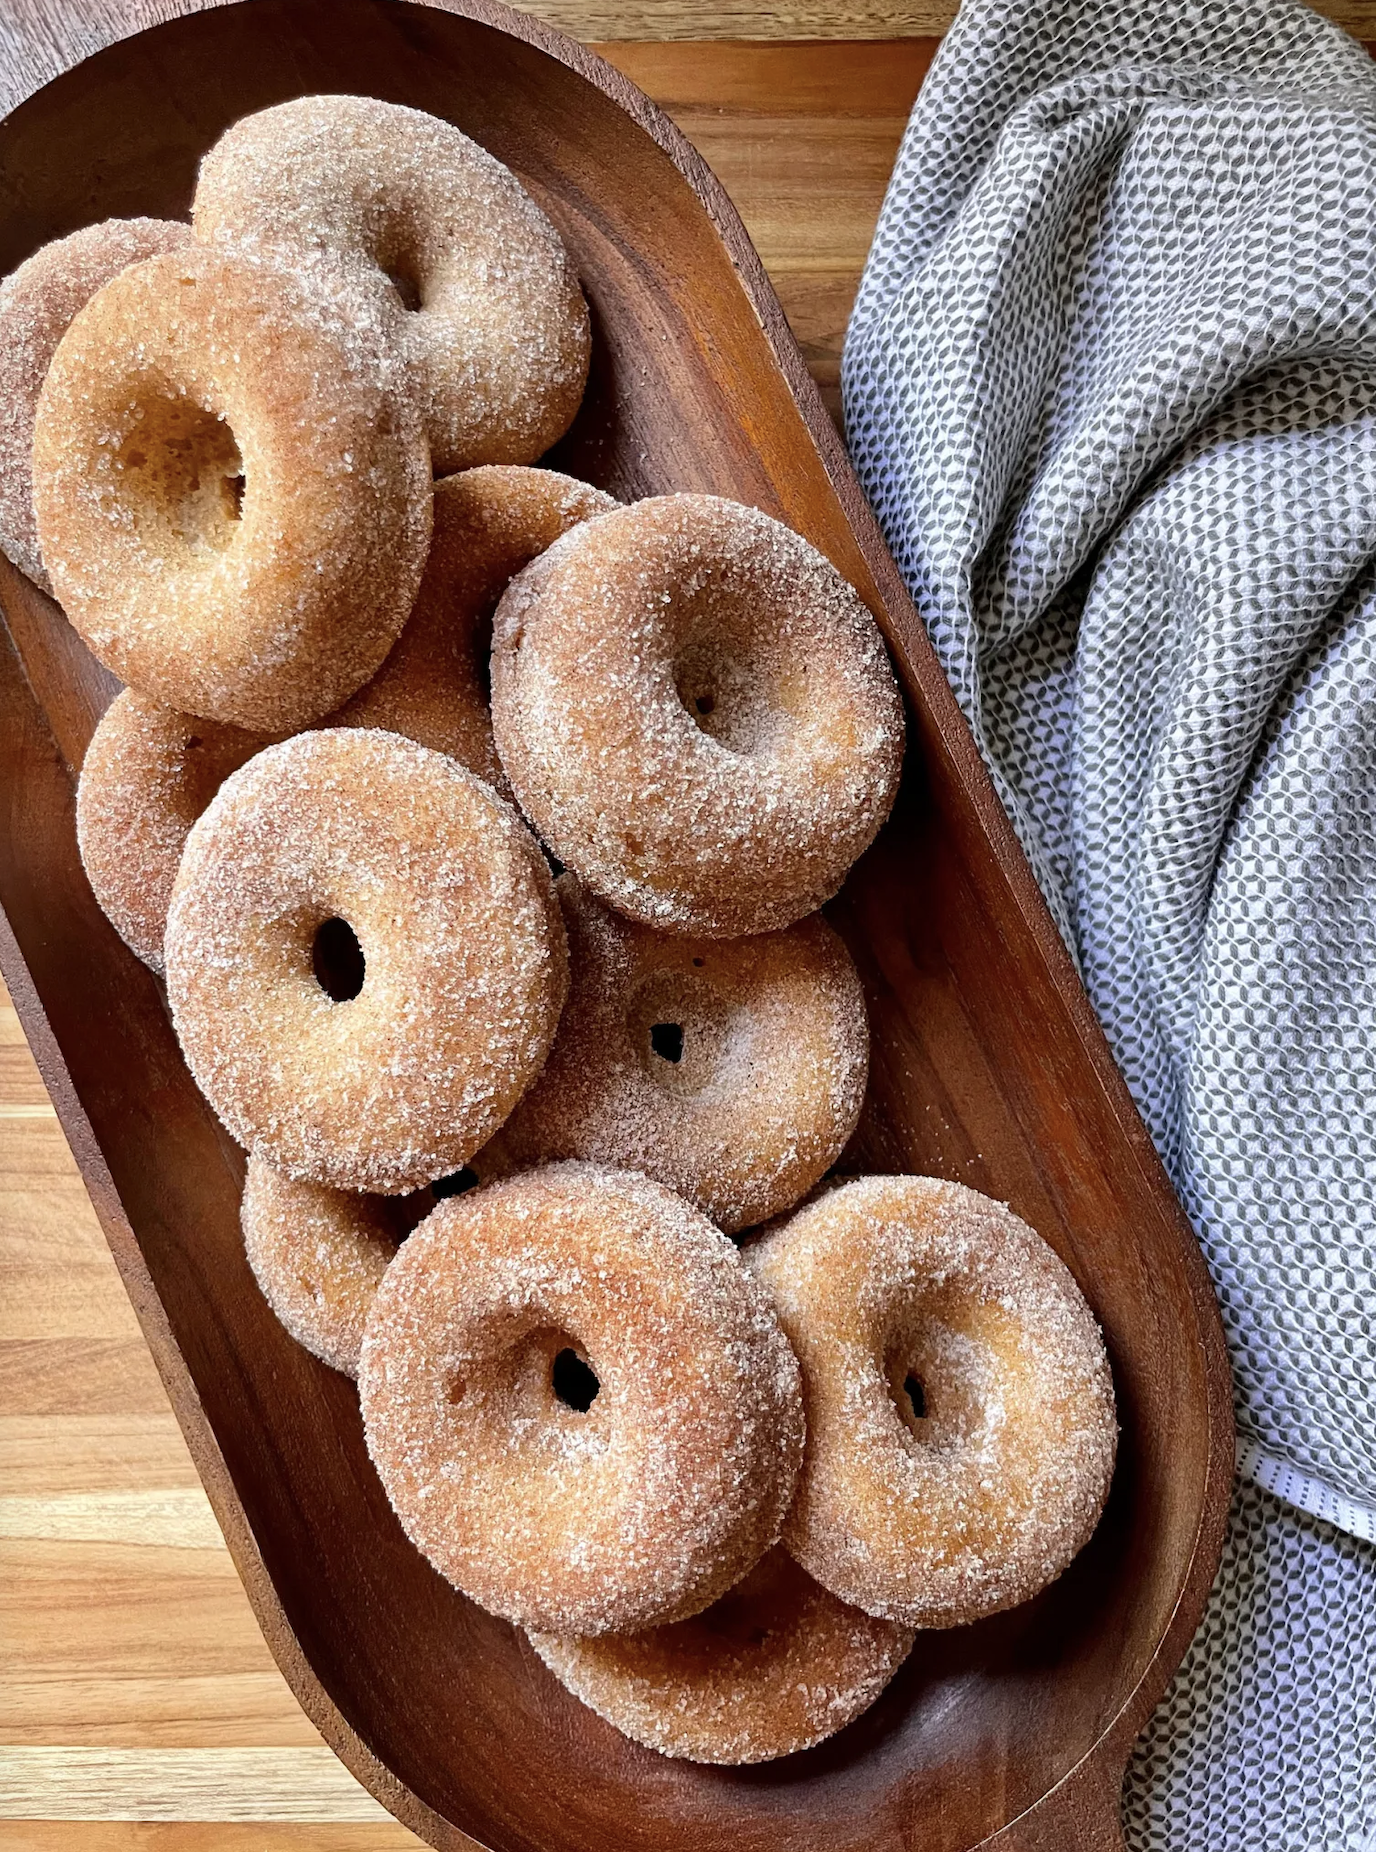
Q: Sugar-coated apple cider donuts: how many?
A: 12